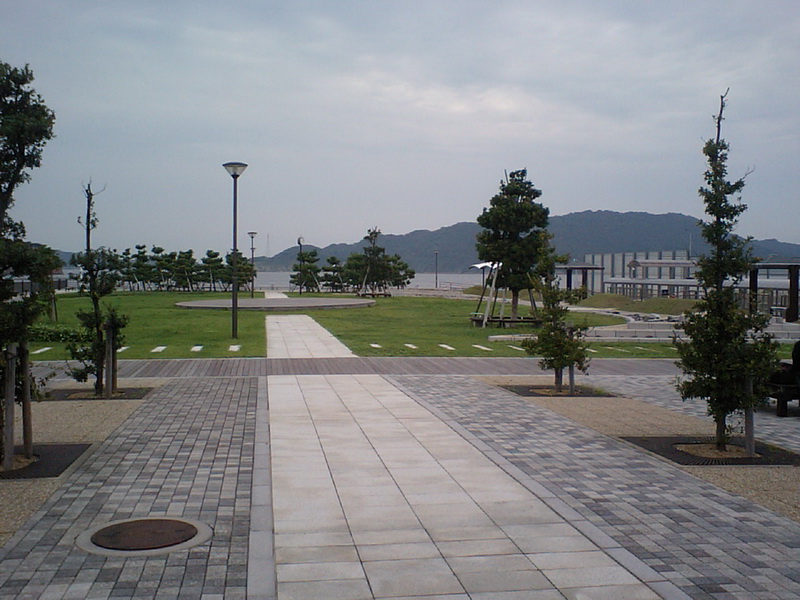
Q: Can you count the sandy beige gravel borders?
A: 2